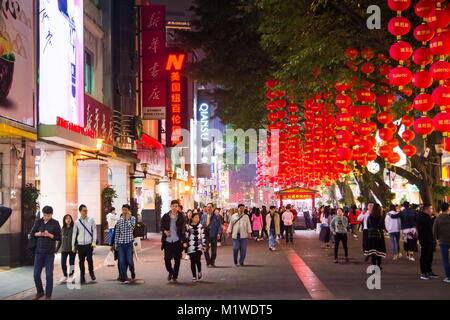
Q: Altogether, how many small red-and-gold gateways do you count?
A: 1